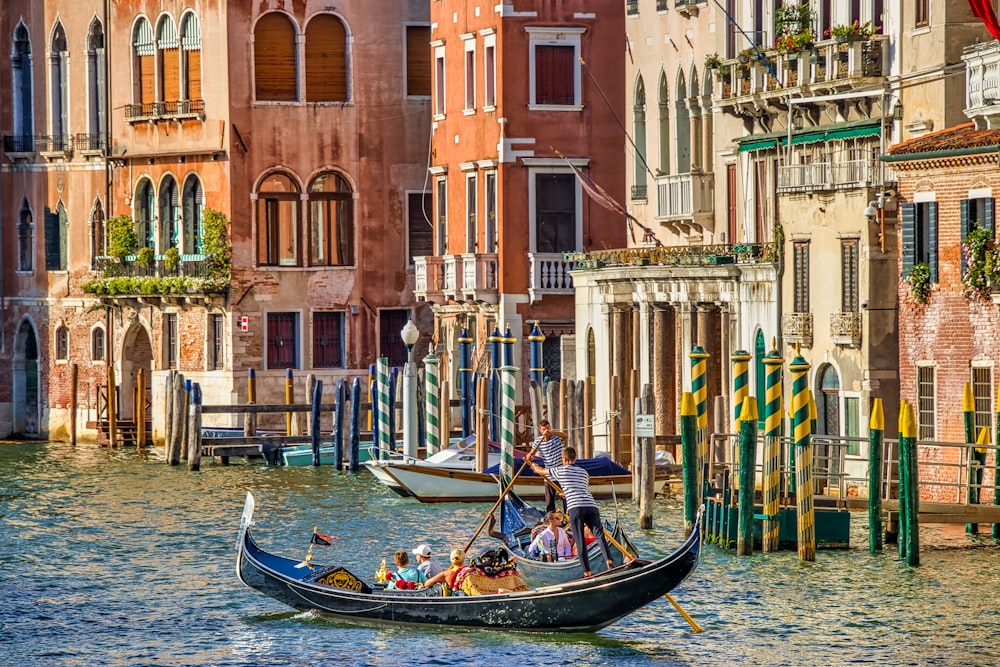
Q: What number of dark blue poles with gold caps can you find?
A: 4